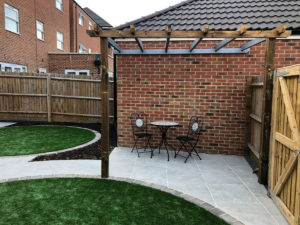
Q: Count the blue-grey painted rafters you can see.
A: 6